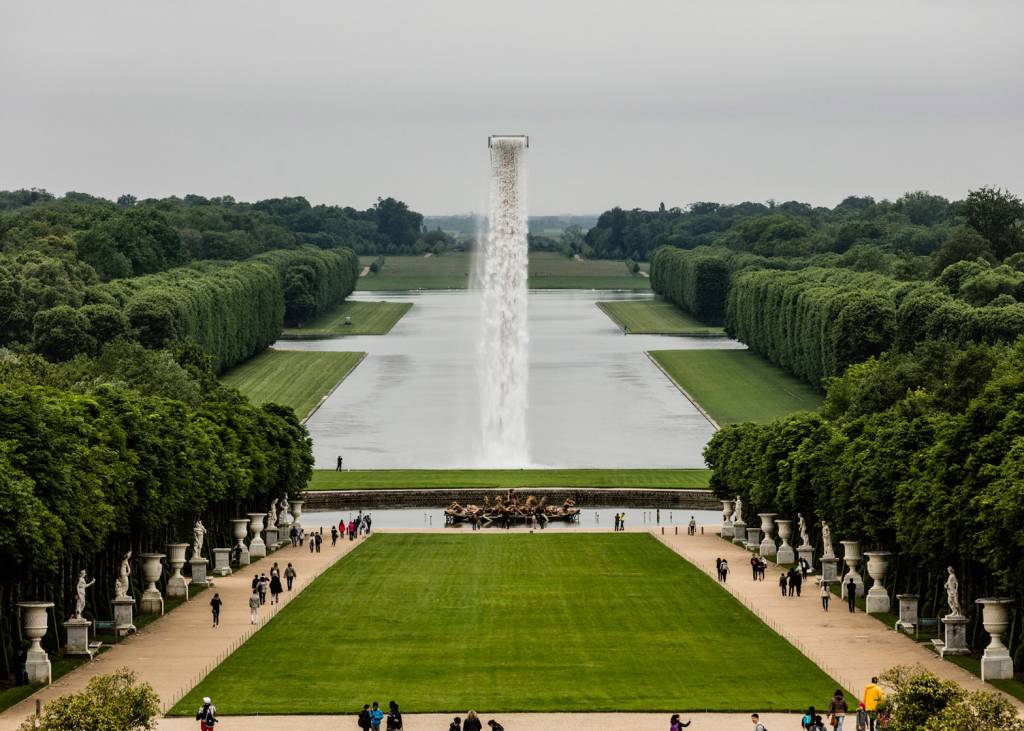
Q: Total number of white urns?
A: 12